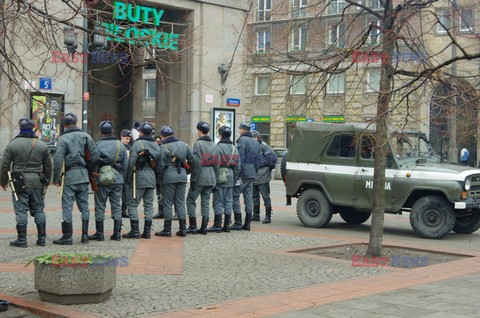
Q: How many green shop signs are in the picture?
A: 4